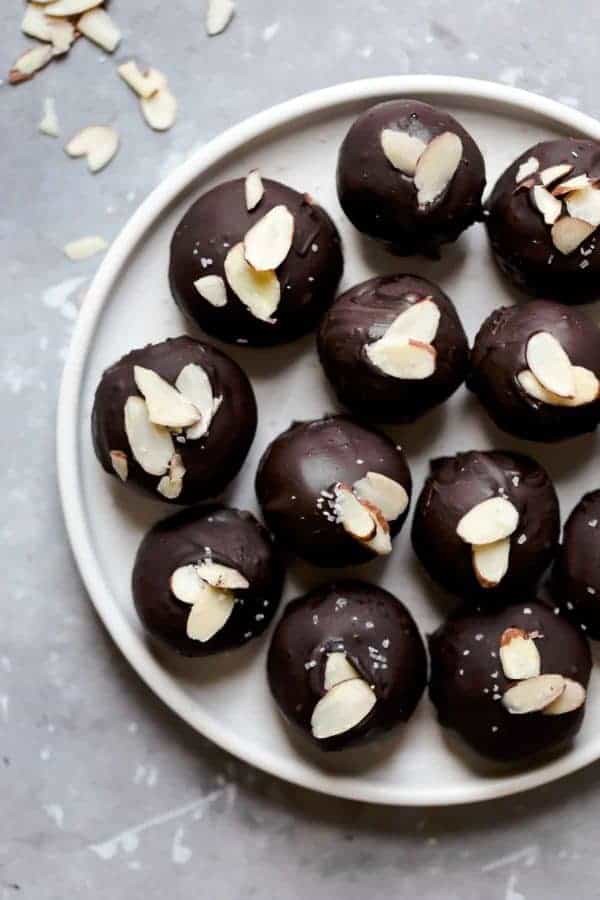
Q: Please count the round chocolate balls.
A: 12